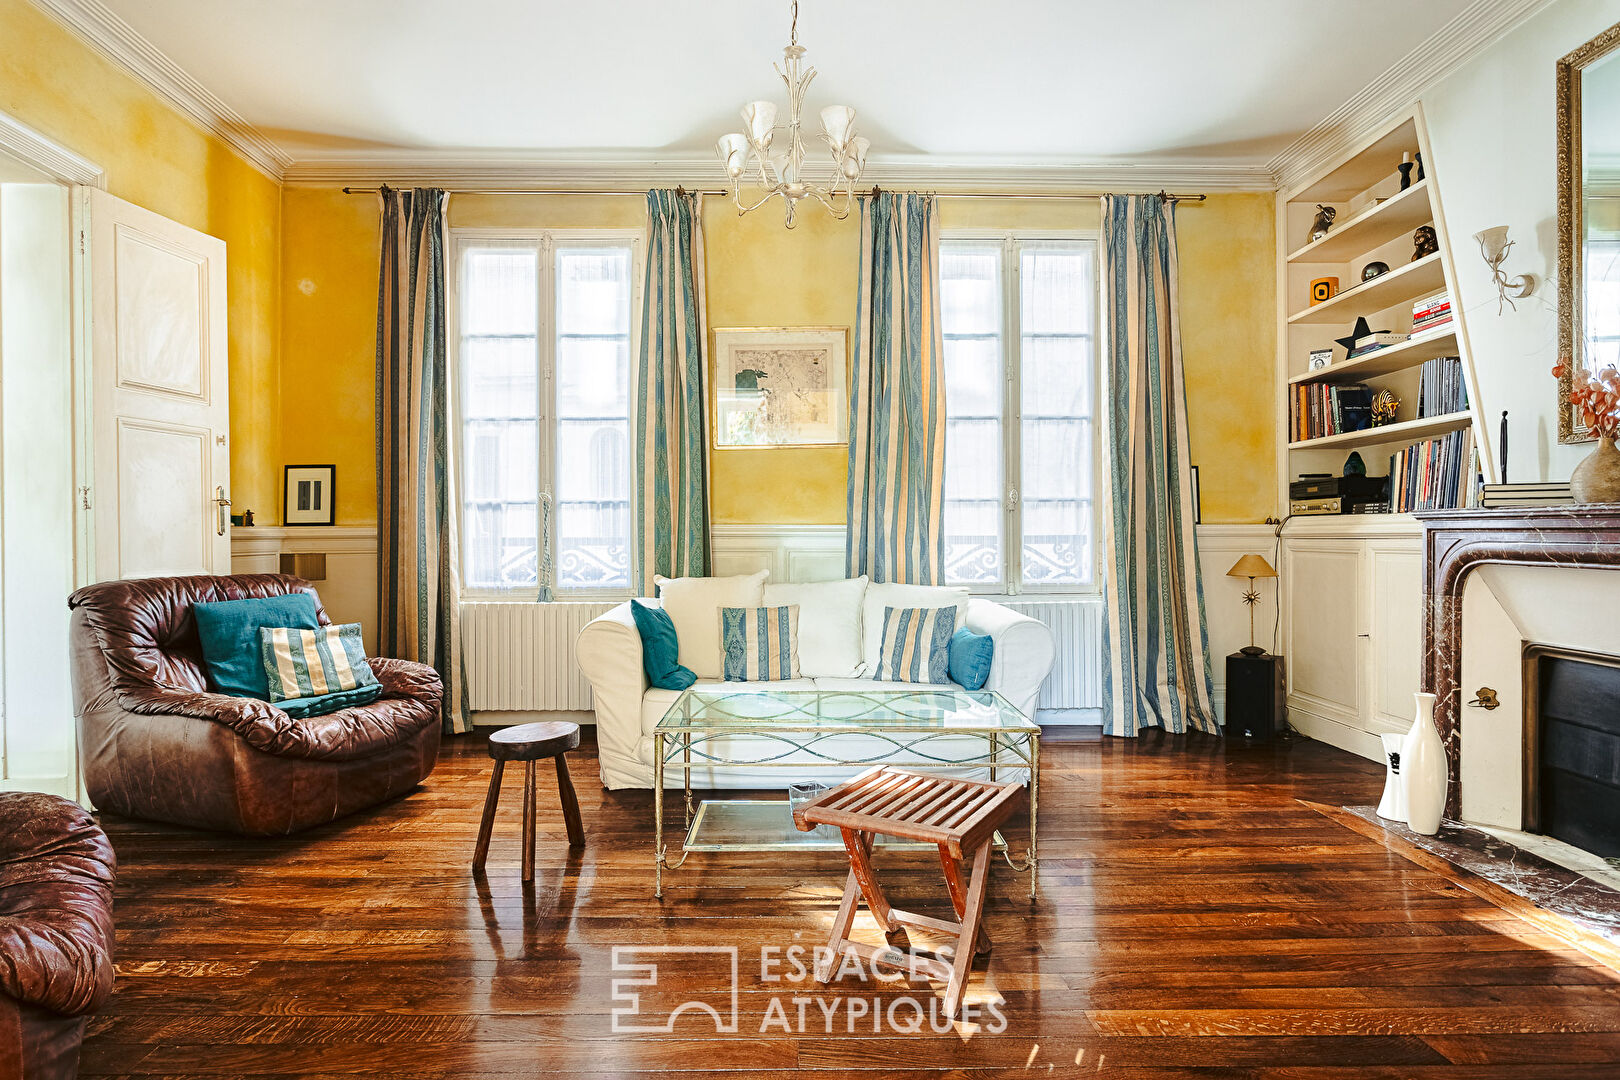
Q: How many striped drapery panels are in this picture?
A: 4